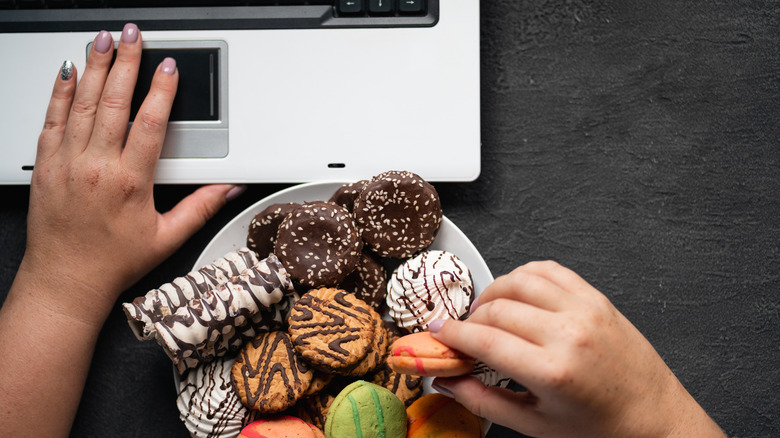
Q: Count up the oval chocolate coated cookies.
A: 5